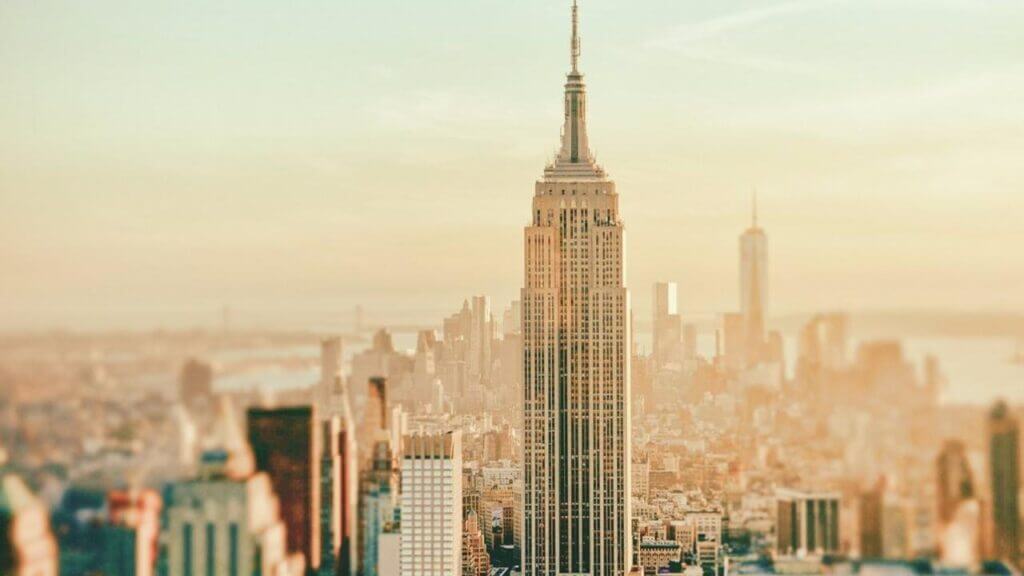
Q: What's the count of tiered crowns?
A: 1